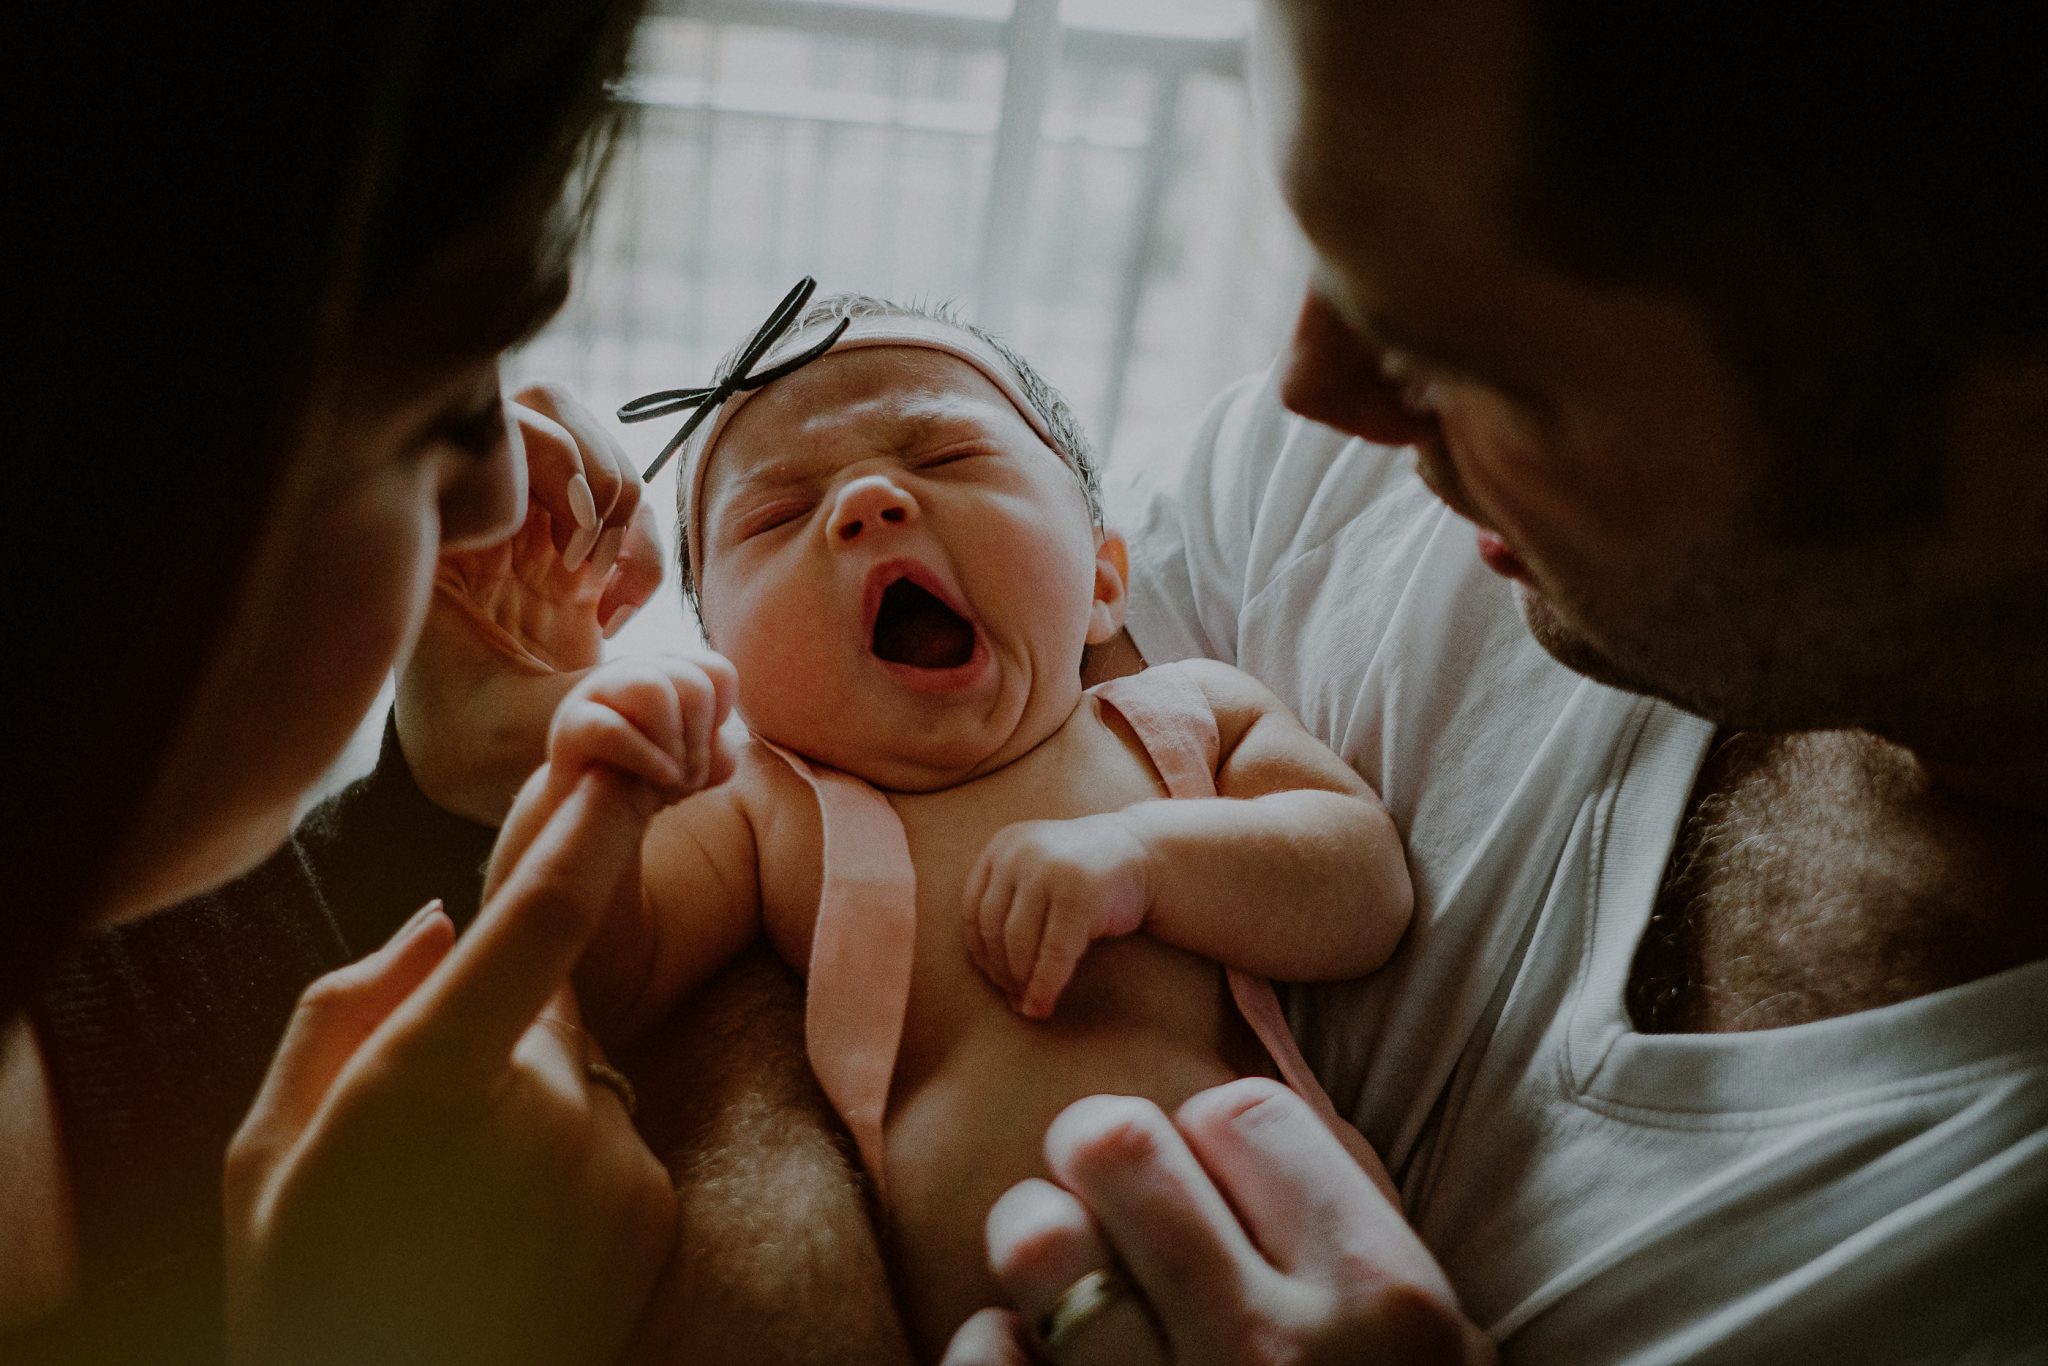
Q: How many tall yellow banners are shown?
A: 0